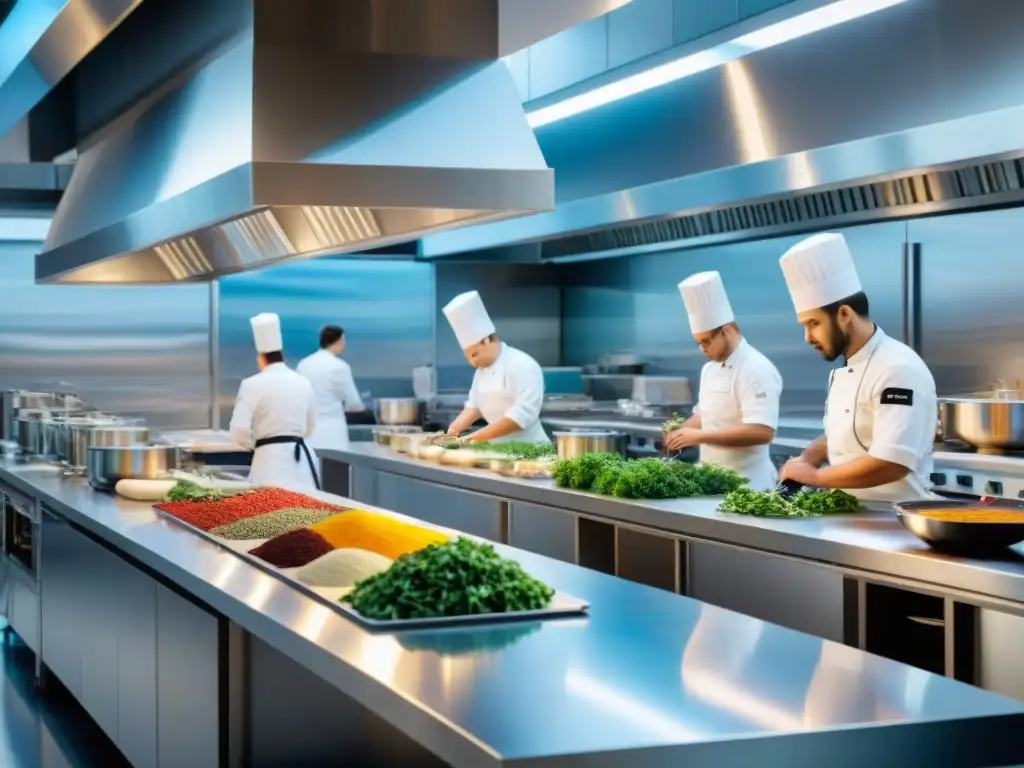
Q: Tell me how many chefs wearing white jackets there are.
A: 5